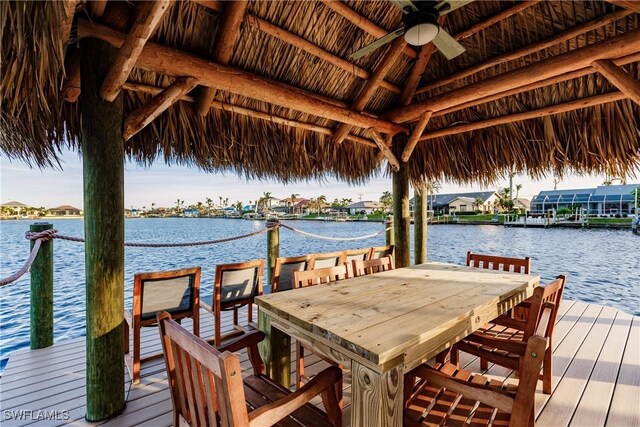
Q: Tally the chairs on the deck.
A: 12